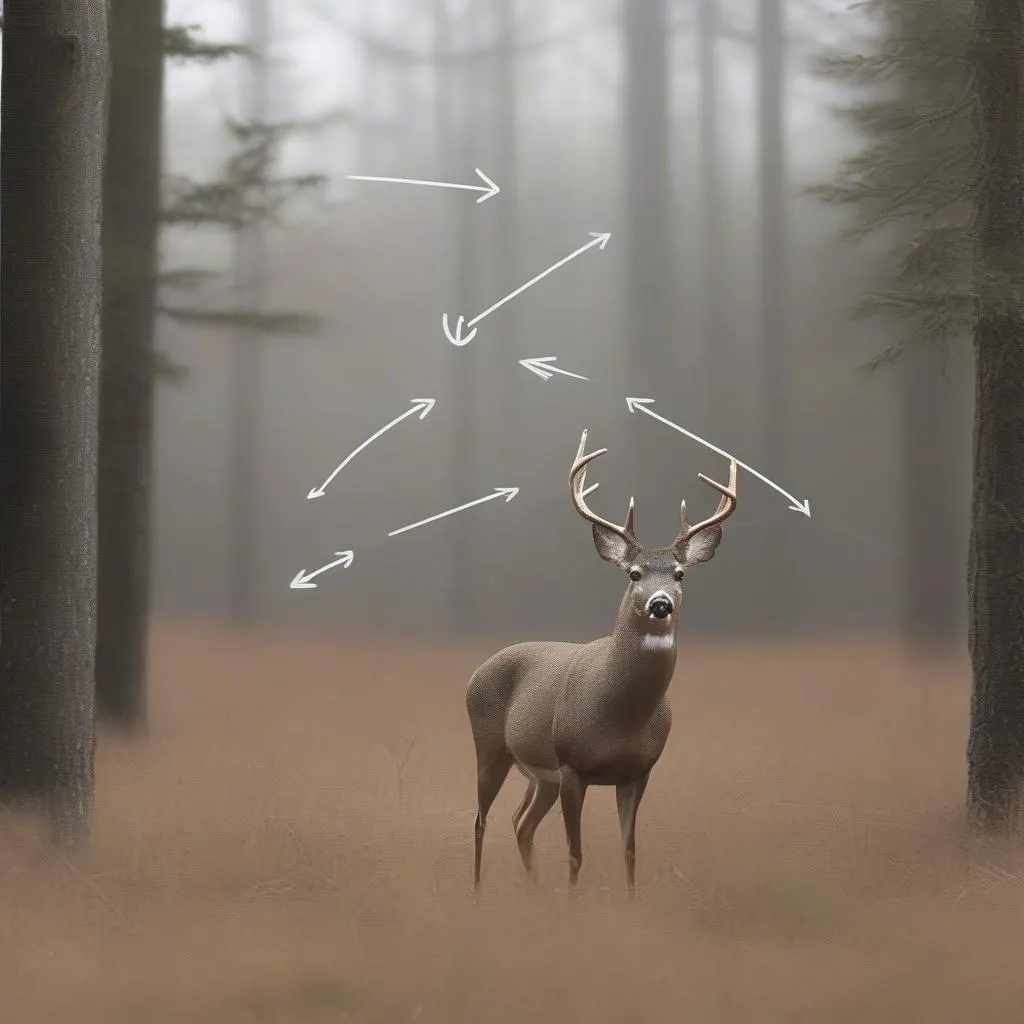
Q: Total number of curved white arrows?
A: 1